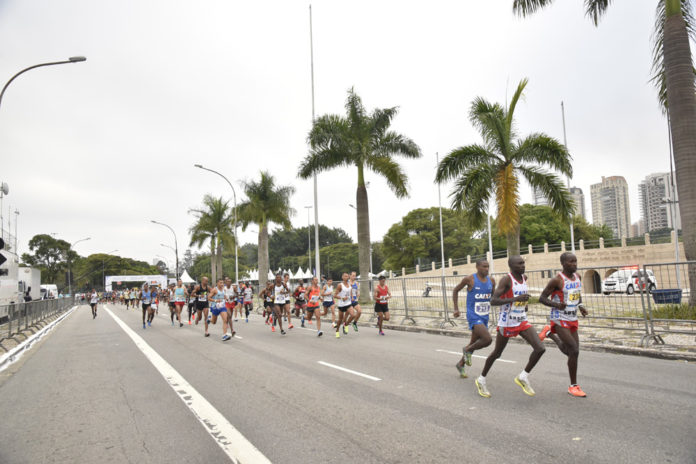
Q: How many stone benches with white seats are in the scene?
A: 0